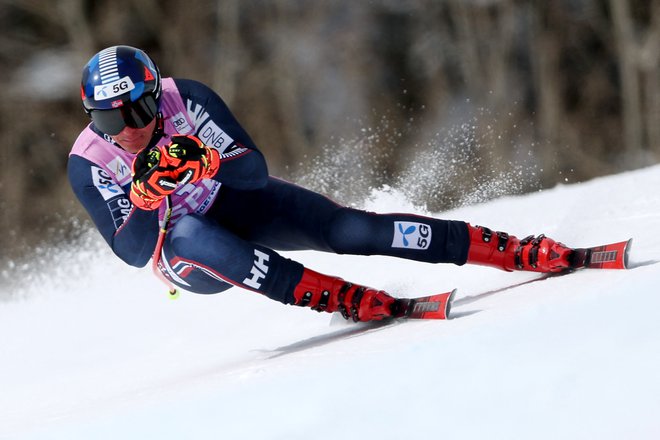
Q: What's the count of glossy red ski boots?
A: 2